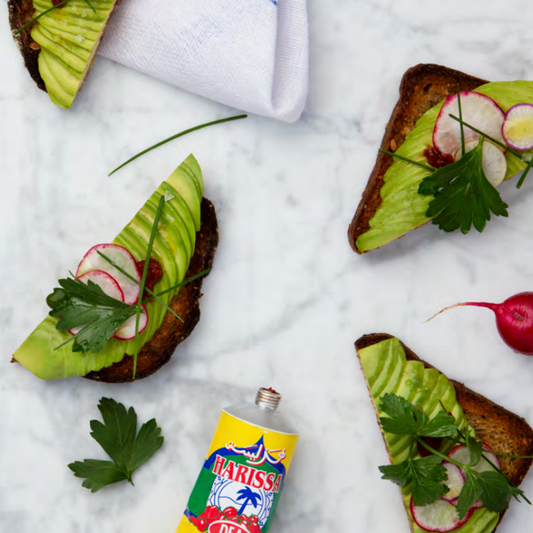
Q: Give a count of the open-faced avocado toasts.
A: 4